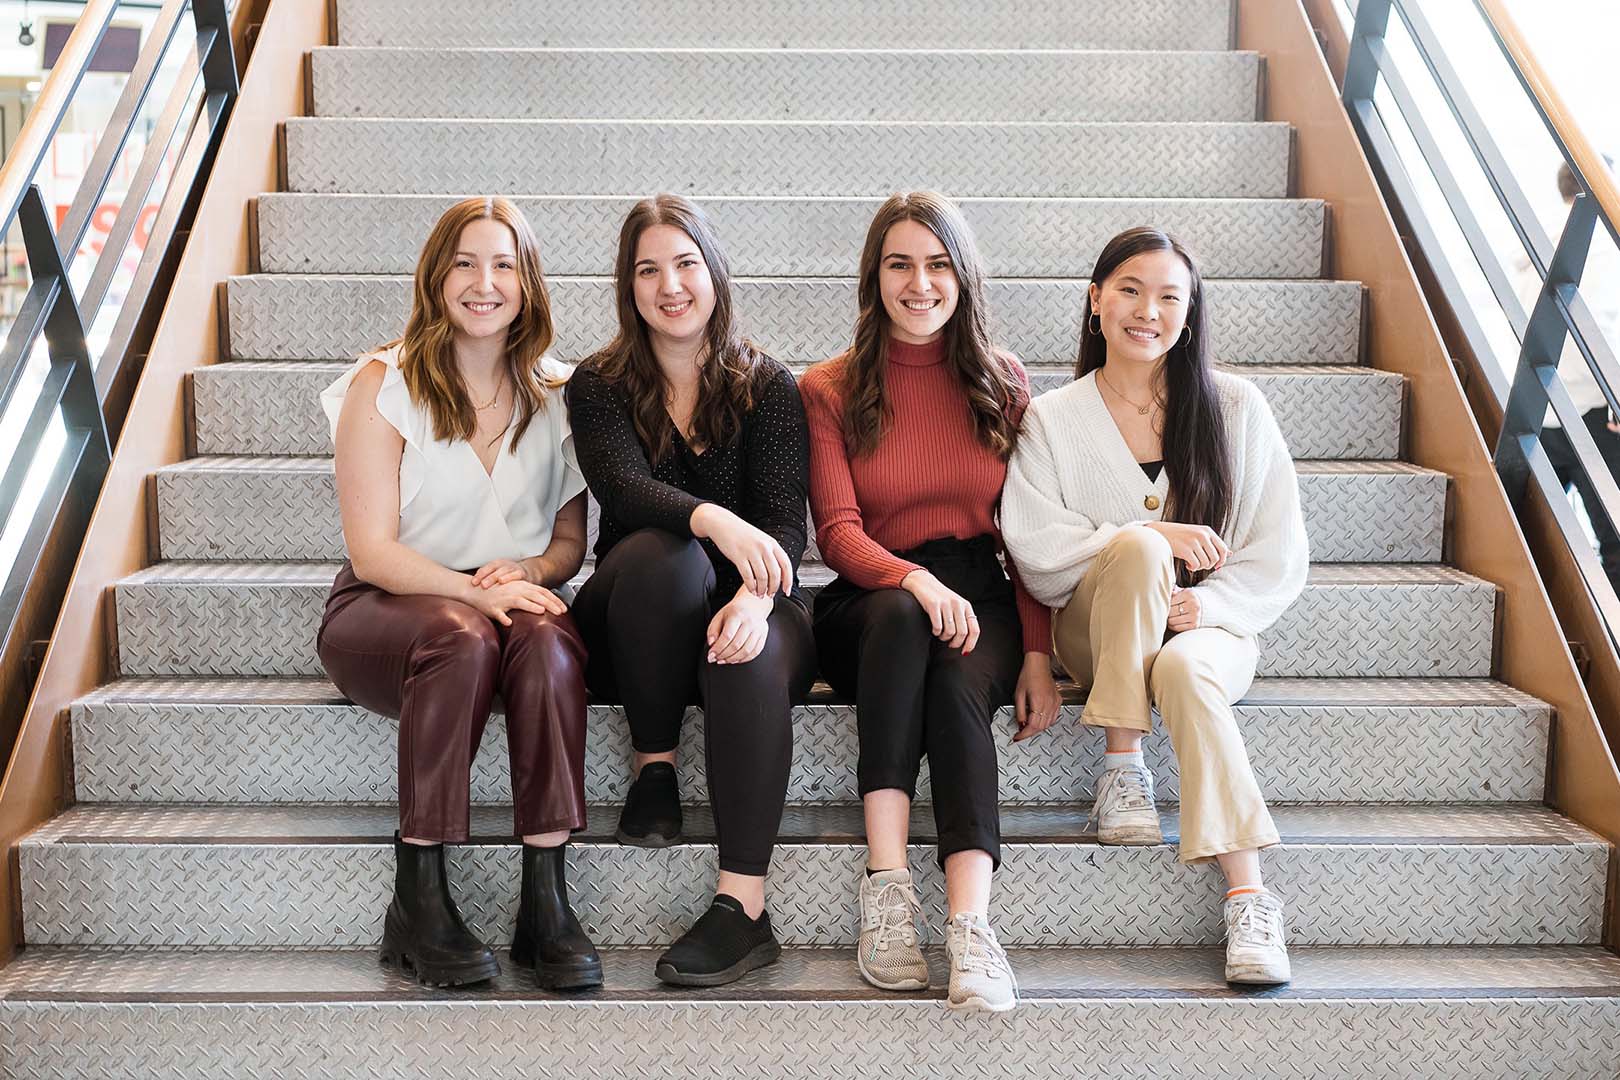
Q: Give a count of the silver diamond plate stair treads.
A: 11